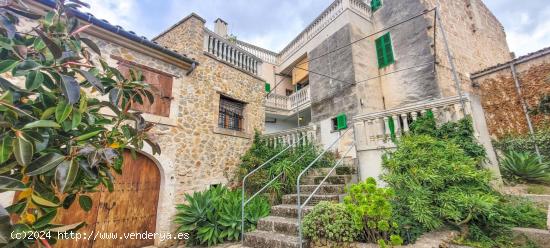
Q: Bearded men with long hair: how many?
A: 0